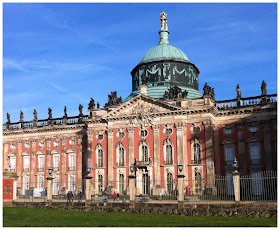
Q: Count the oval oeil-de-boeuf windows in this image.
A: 12